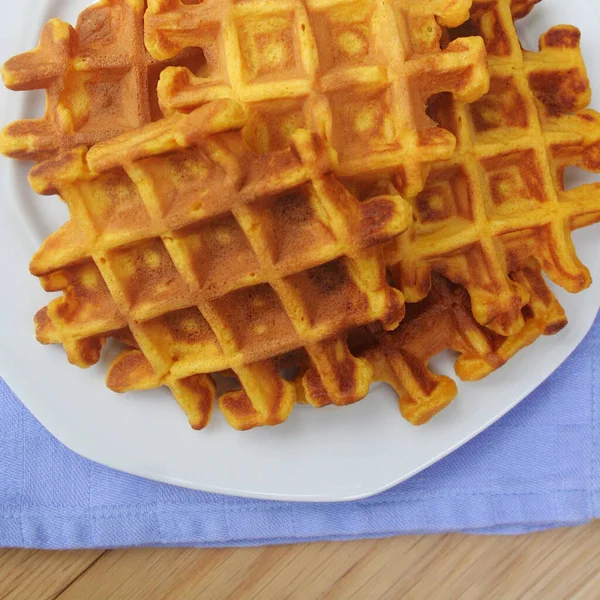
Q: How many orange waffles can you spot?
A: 5